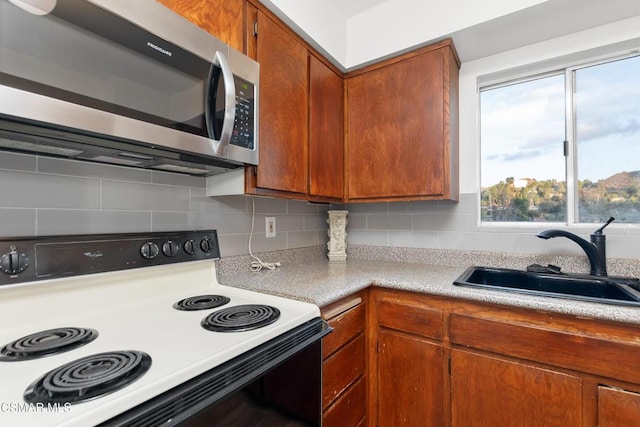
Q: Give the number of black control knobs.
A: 5